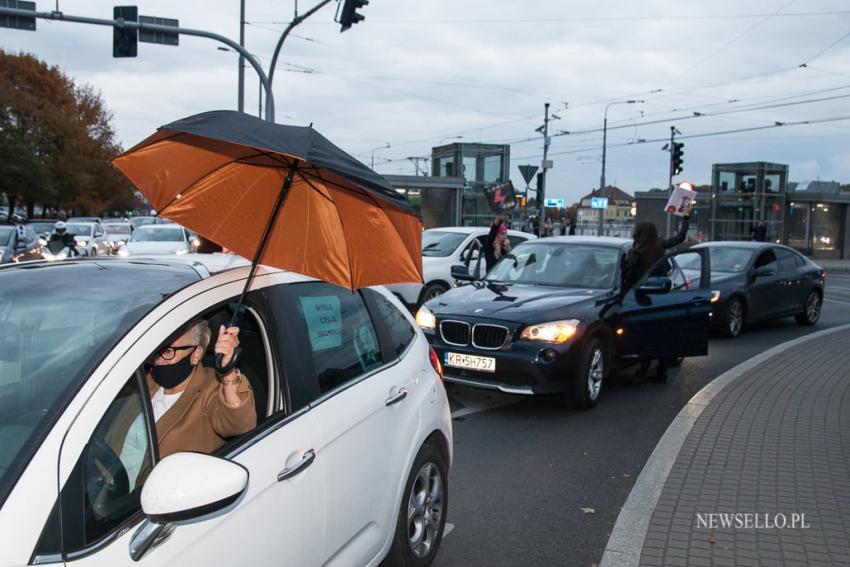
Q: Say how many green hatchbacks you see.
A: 0